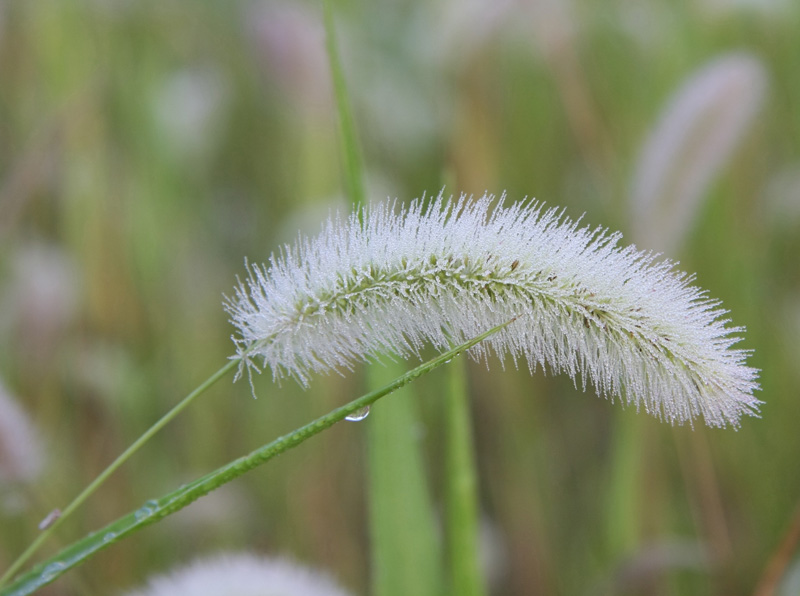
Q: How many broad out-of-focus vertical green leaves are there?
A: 2